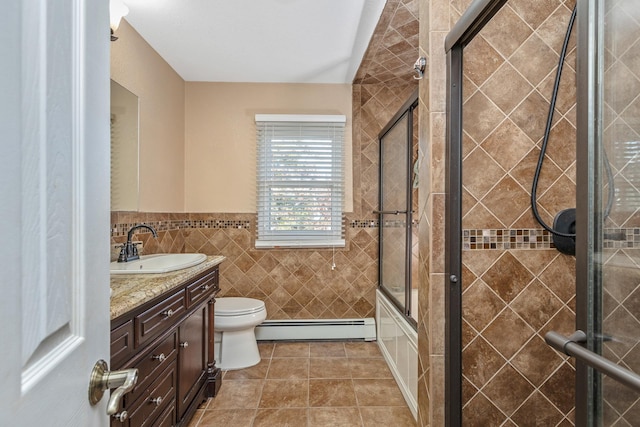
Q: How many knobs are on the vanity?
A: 6